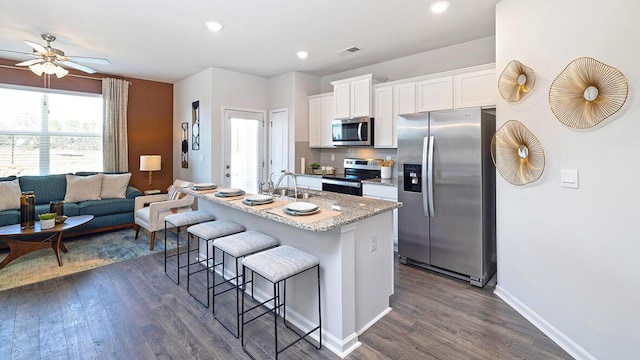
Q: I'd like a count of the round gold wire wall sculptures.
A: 3